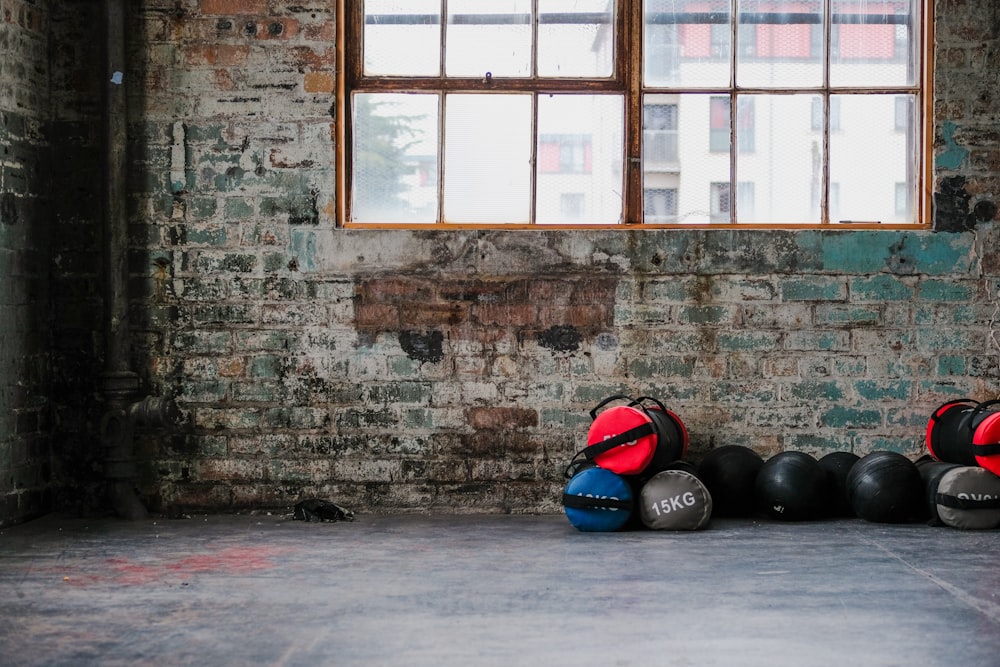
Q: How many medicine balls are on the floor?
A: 4